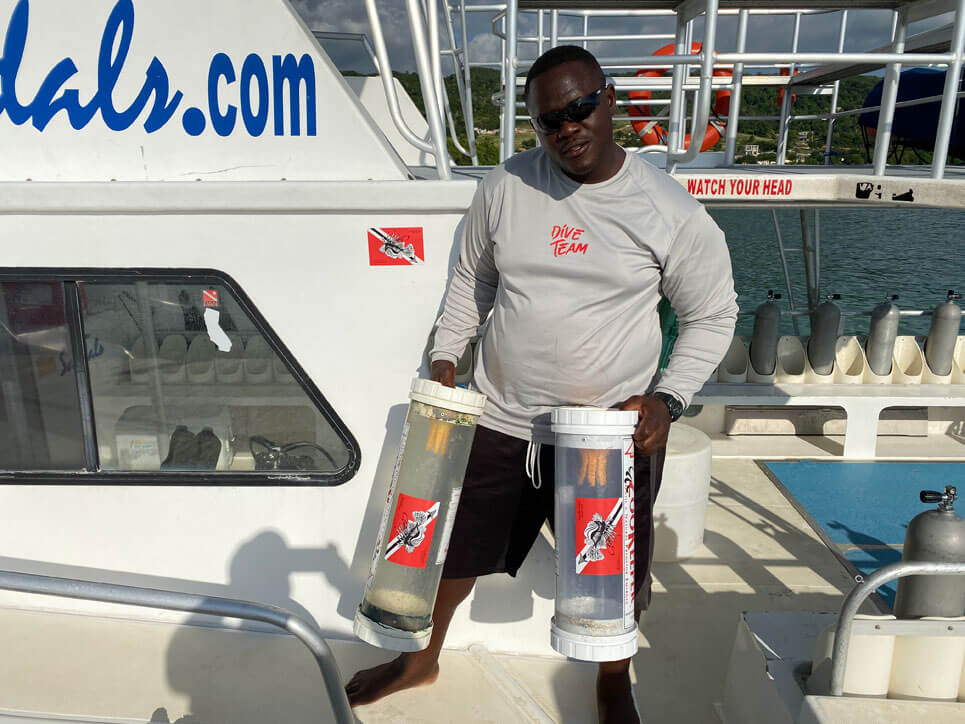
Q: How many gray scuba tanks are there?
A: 5